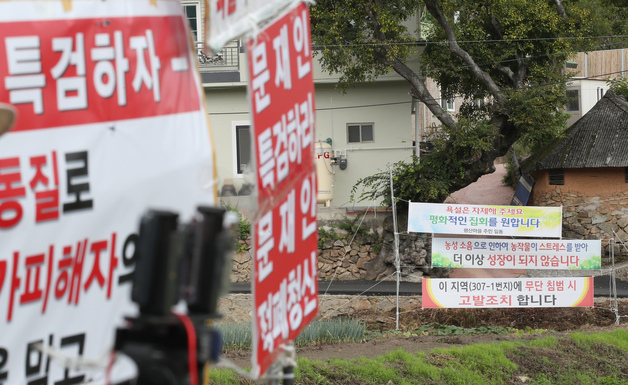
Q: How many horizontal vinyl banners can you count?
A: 3